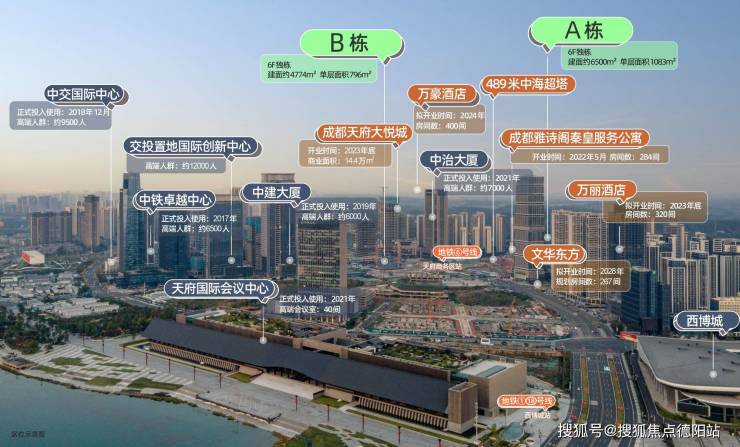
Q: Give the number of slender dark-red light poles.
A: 12